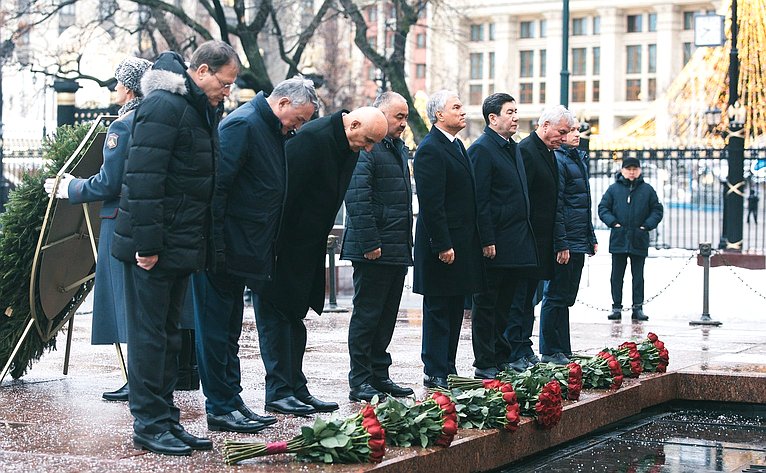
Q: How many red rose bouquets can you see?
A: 8